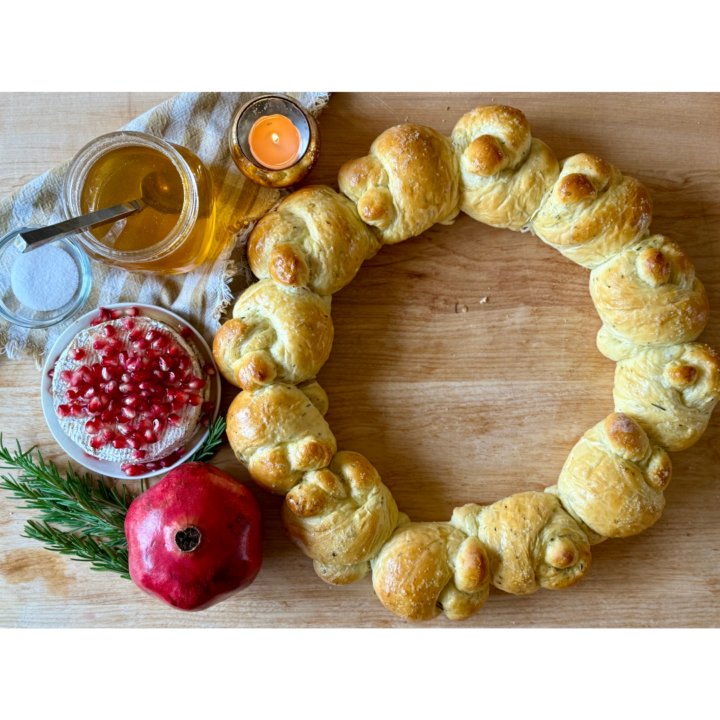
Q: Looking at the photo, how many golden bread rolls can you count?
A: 12